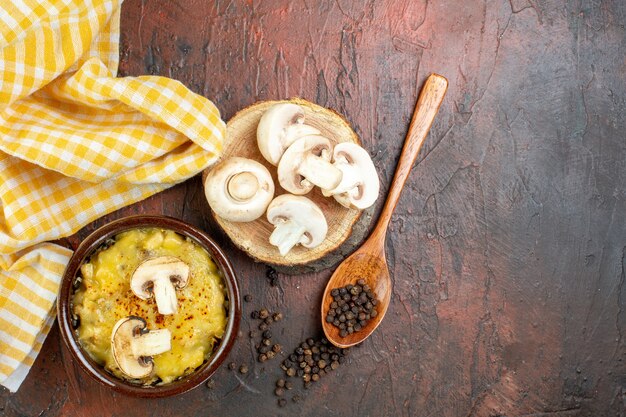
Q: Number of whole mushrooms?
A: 1